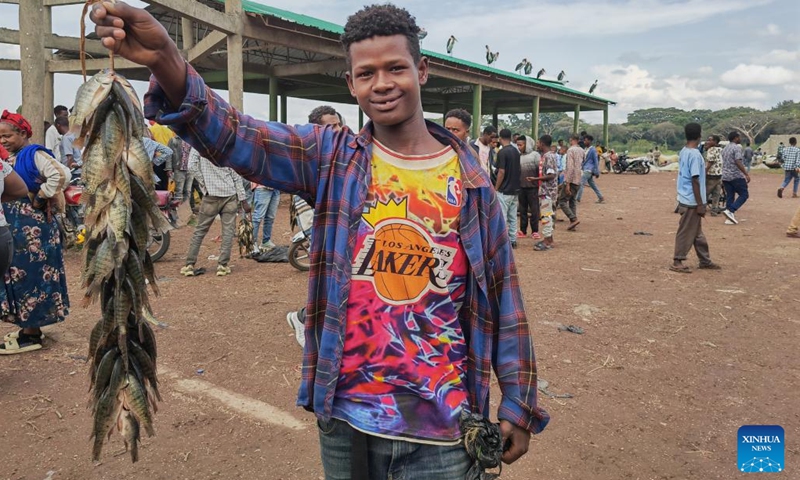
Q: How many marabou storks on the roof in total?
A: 9